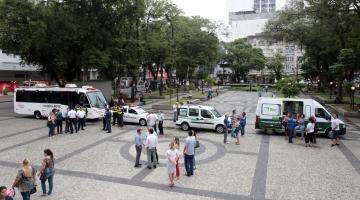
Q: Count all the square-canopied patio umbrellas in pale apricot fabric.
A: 0